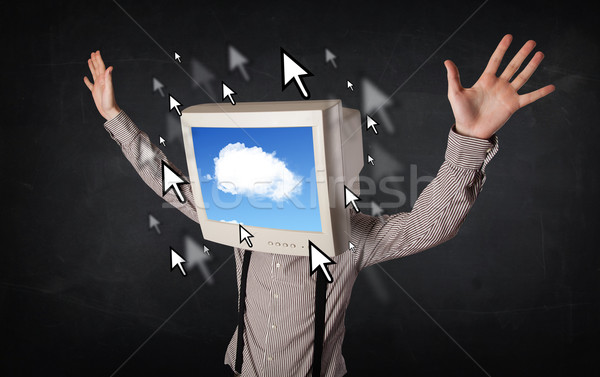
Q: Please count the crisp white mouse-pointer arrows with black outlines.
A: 15